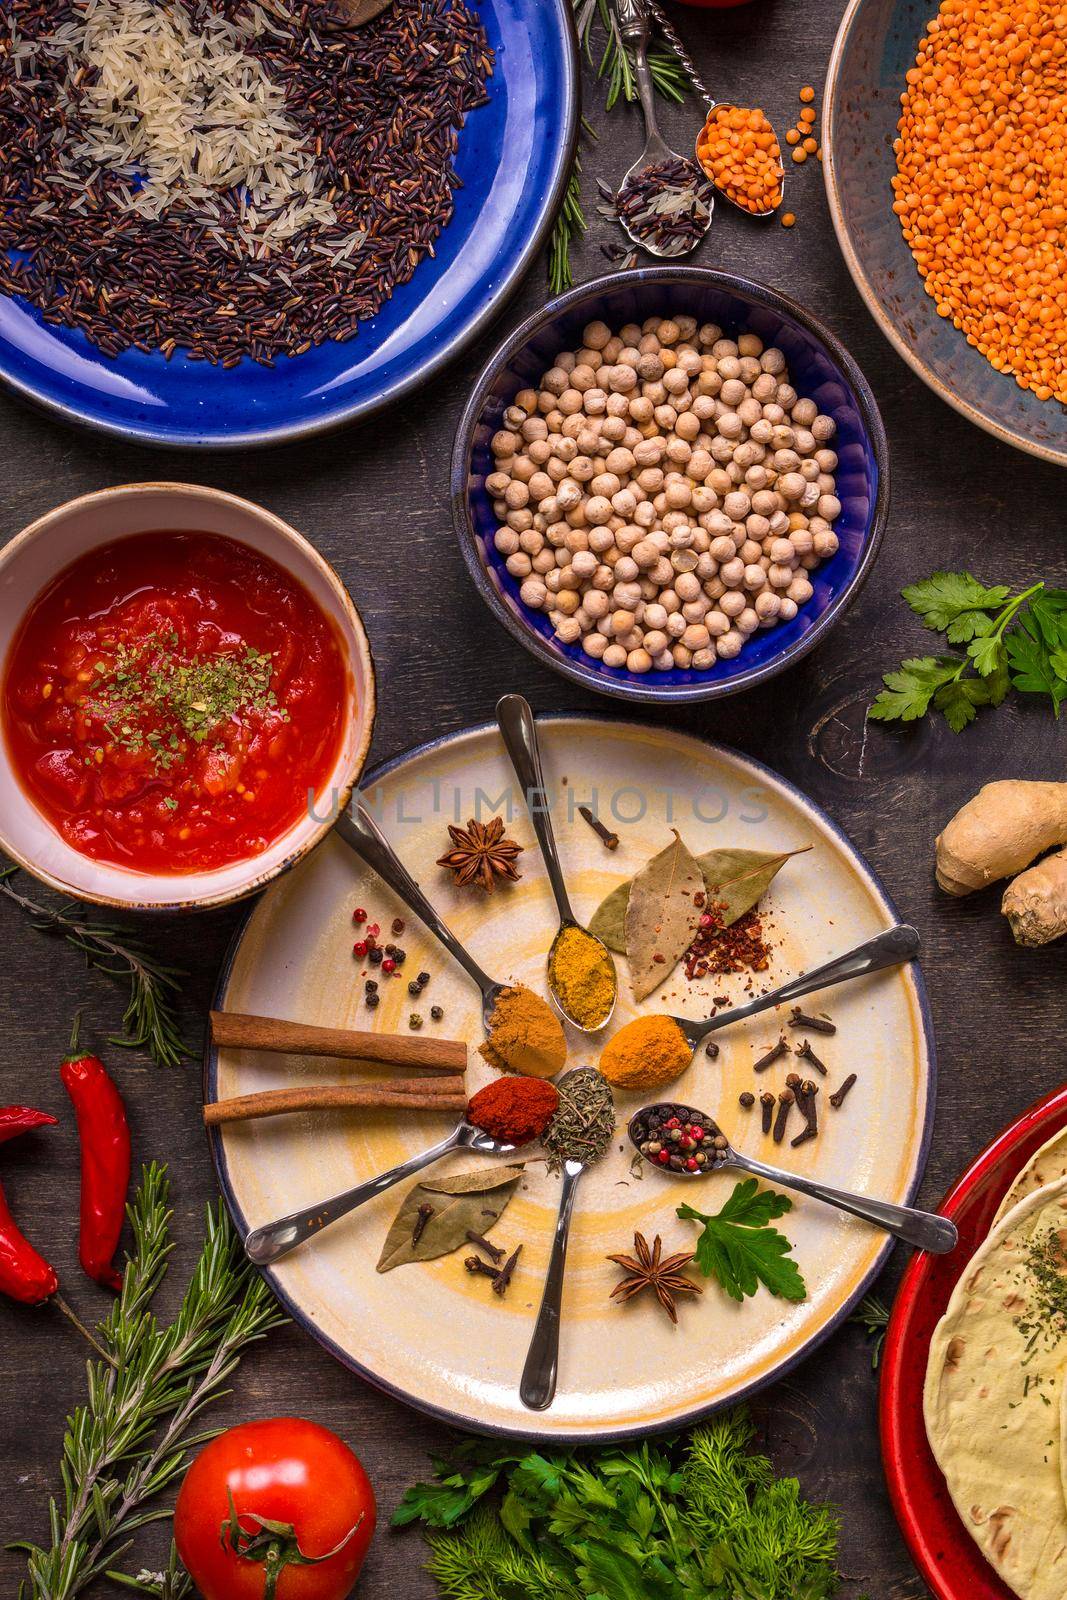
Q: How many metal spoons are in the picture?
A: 8